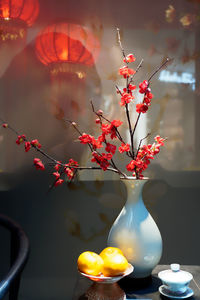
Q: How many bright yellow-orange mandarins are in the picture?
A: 3